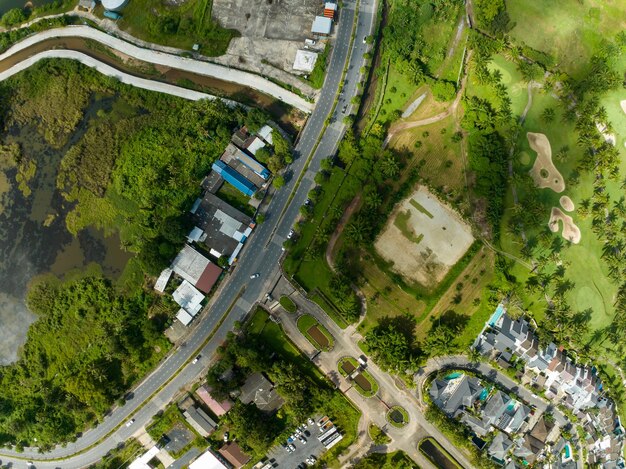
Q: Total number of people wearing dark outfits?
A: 0